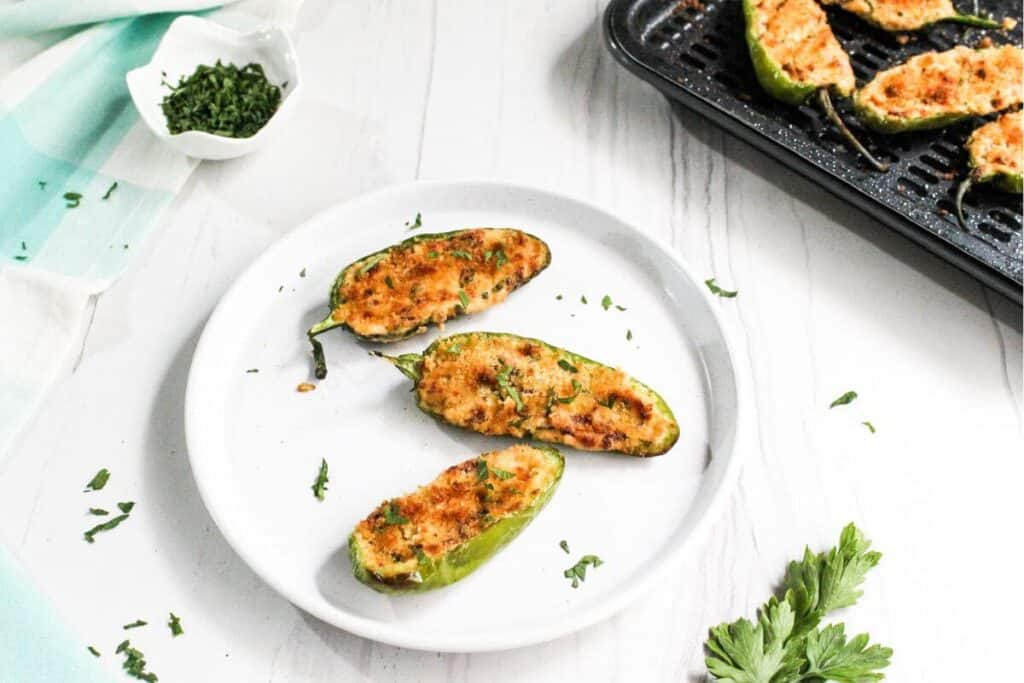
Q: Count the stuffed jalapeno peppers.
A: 7